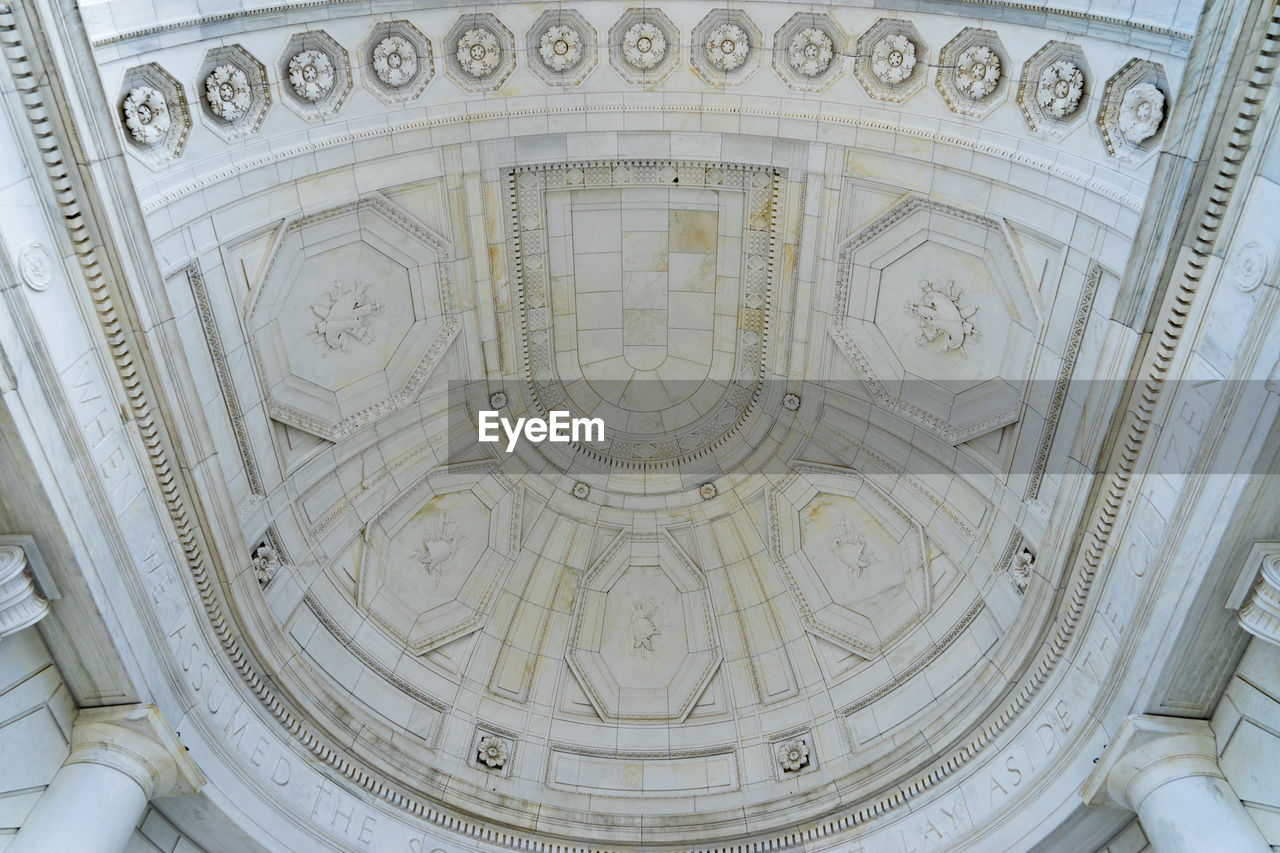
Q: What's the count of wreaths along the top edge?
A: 13